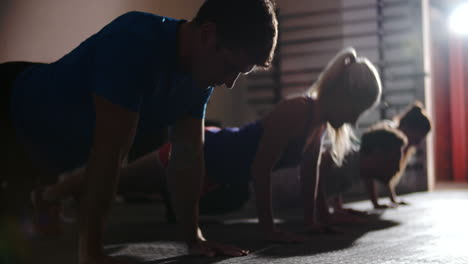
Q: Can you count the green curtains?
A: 0